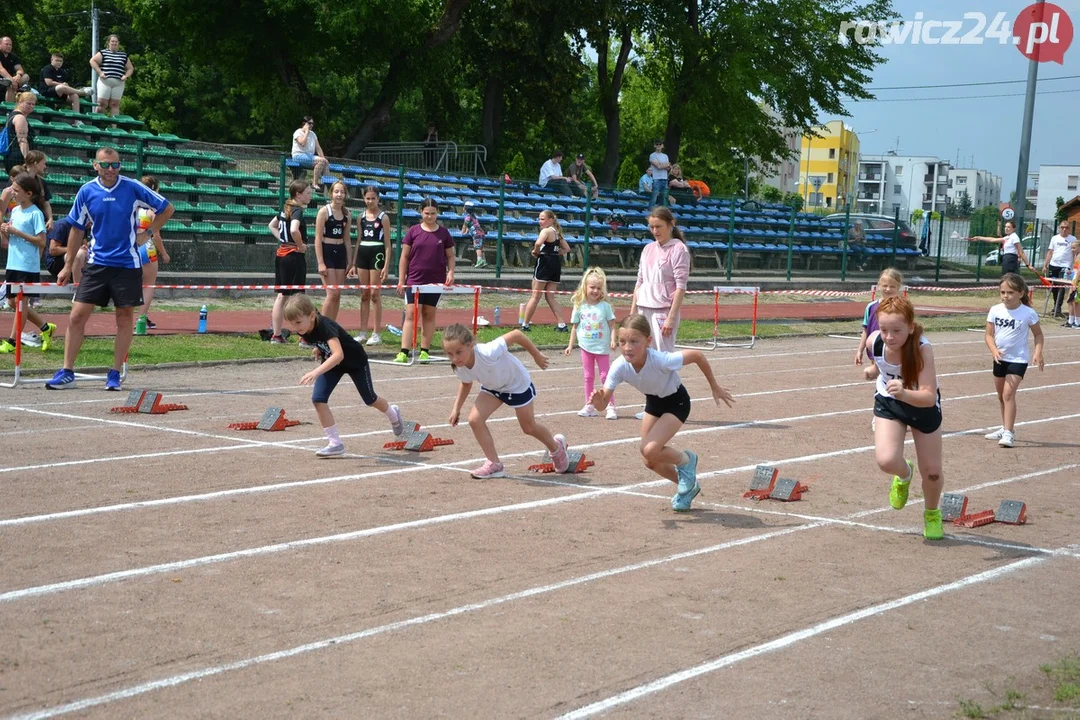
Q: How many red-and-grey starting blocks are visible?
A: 6